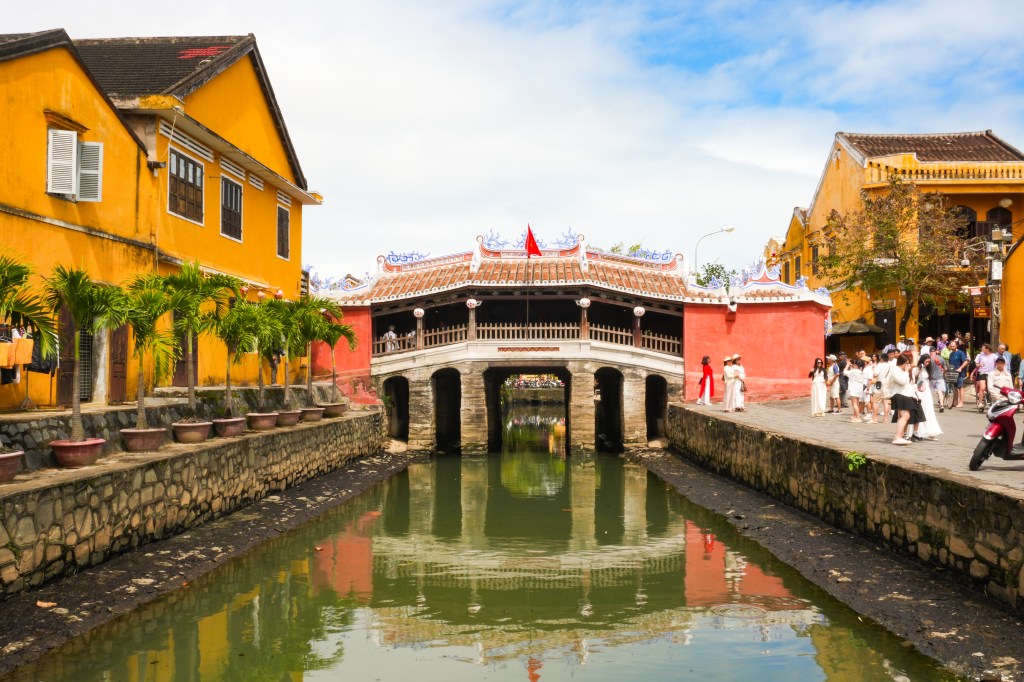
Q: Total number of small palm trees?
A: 9